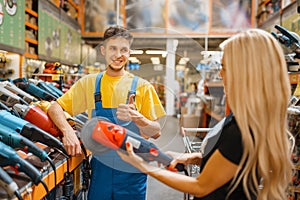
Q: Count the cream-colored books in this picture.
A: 0